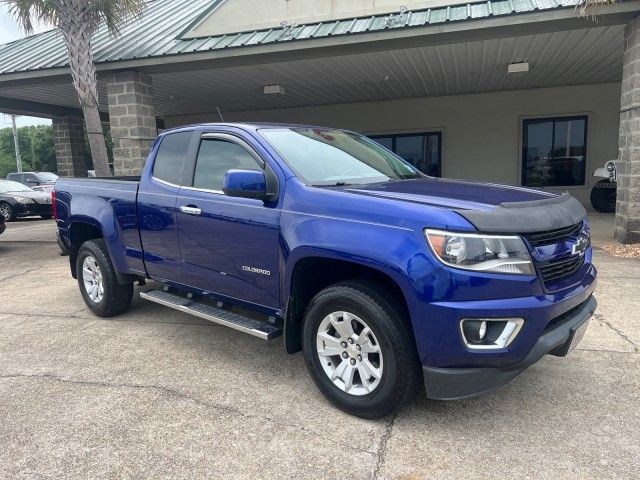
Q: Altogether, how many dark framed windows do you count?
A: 2